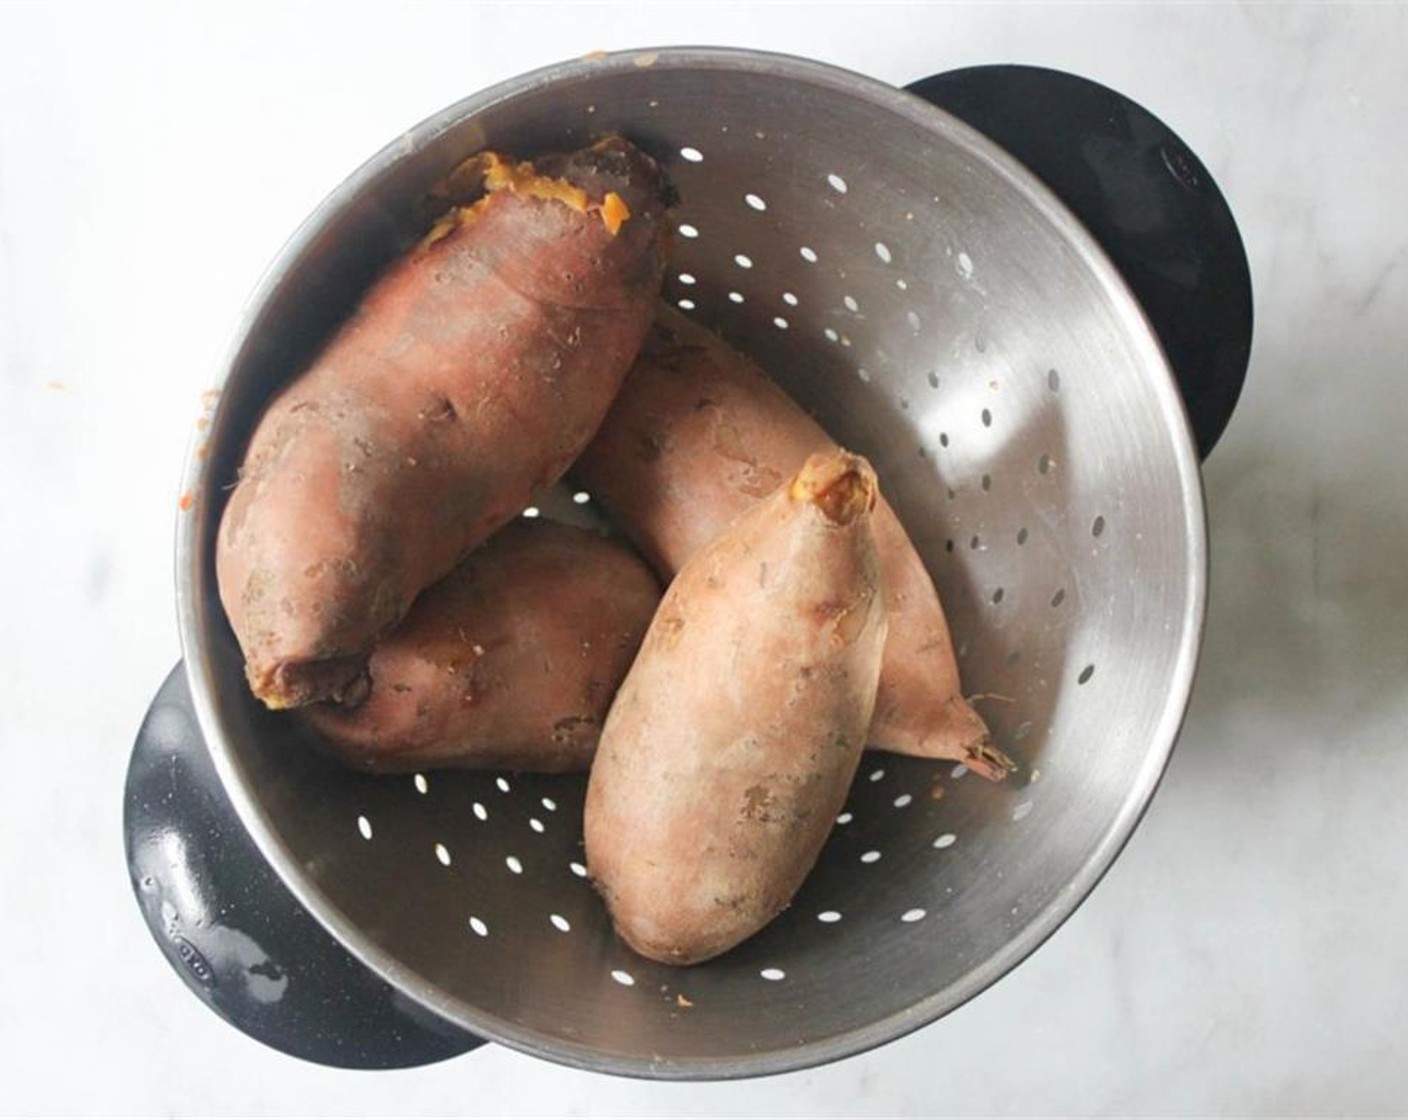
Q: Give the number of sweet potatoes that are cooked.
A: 4